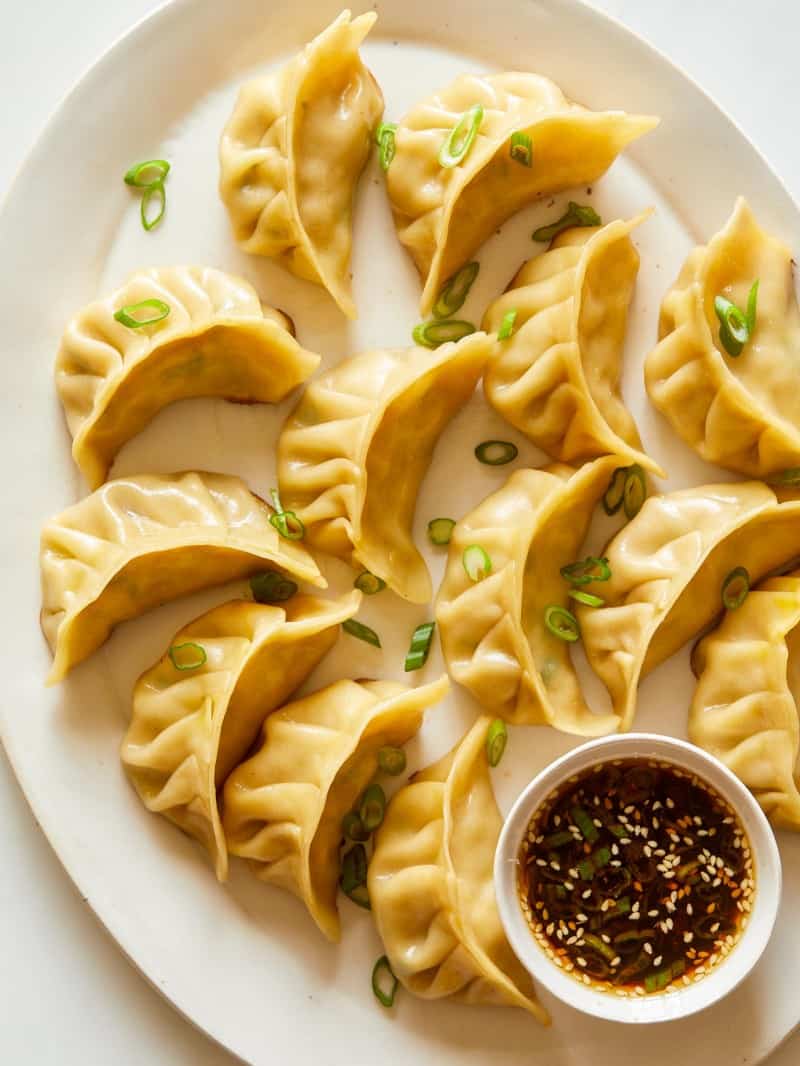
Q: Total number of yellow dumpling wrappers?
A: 13